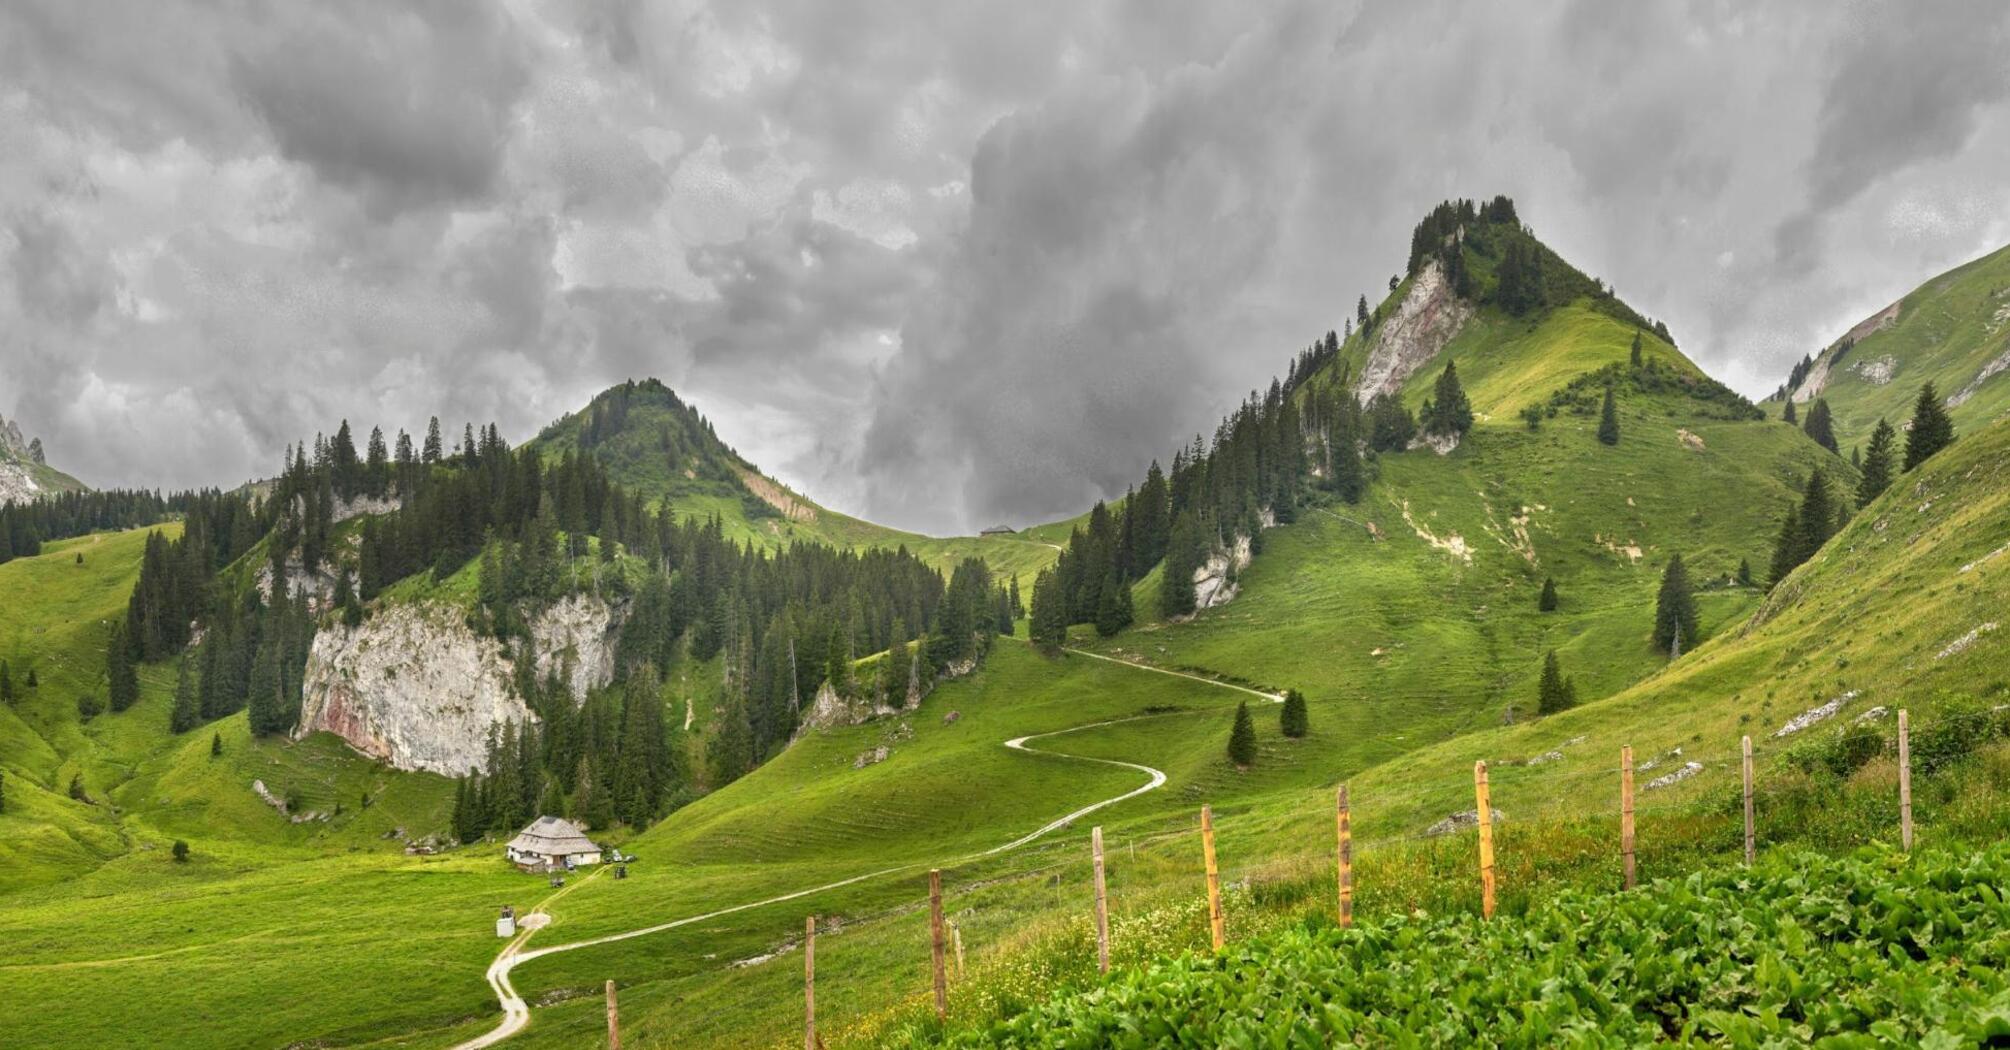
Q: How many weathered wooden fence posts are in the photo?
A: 10